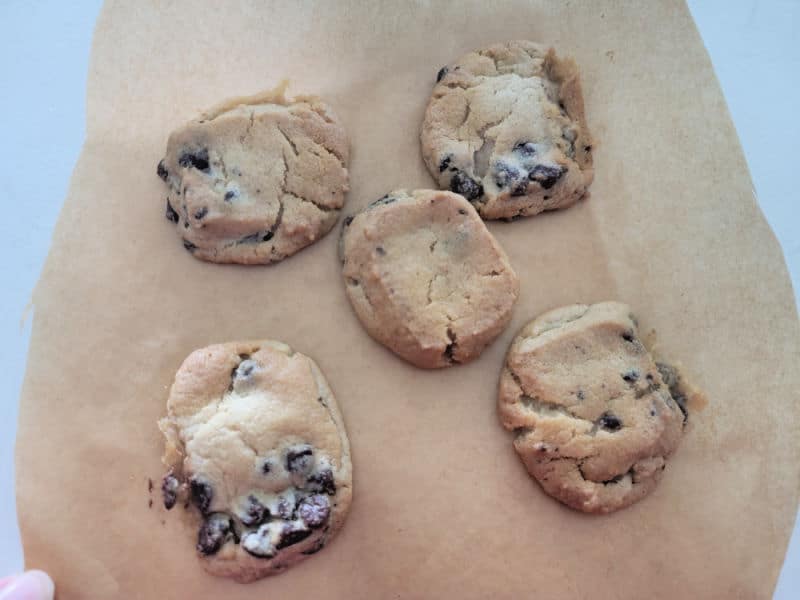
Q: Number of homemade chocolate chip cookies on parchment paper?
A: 5